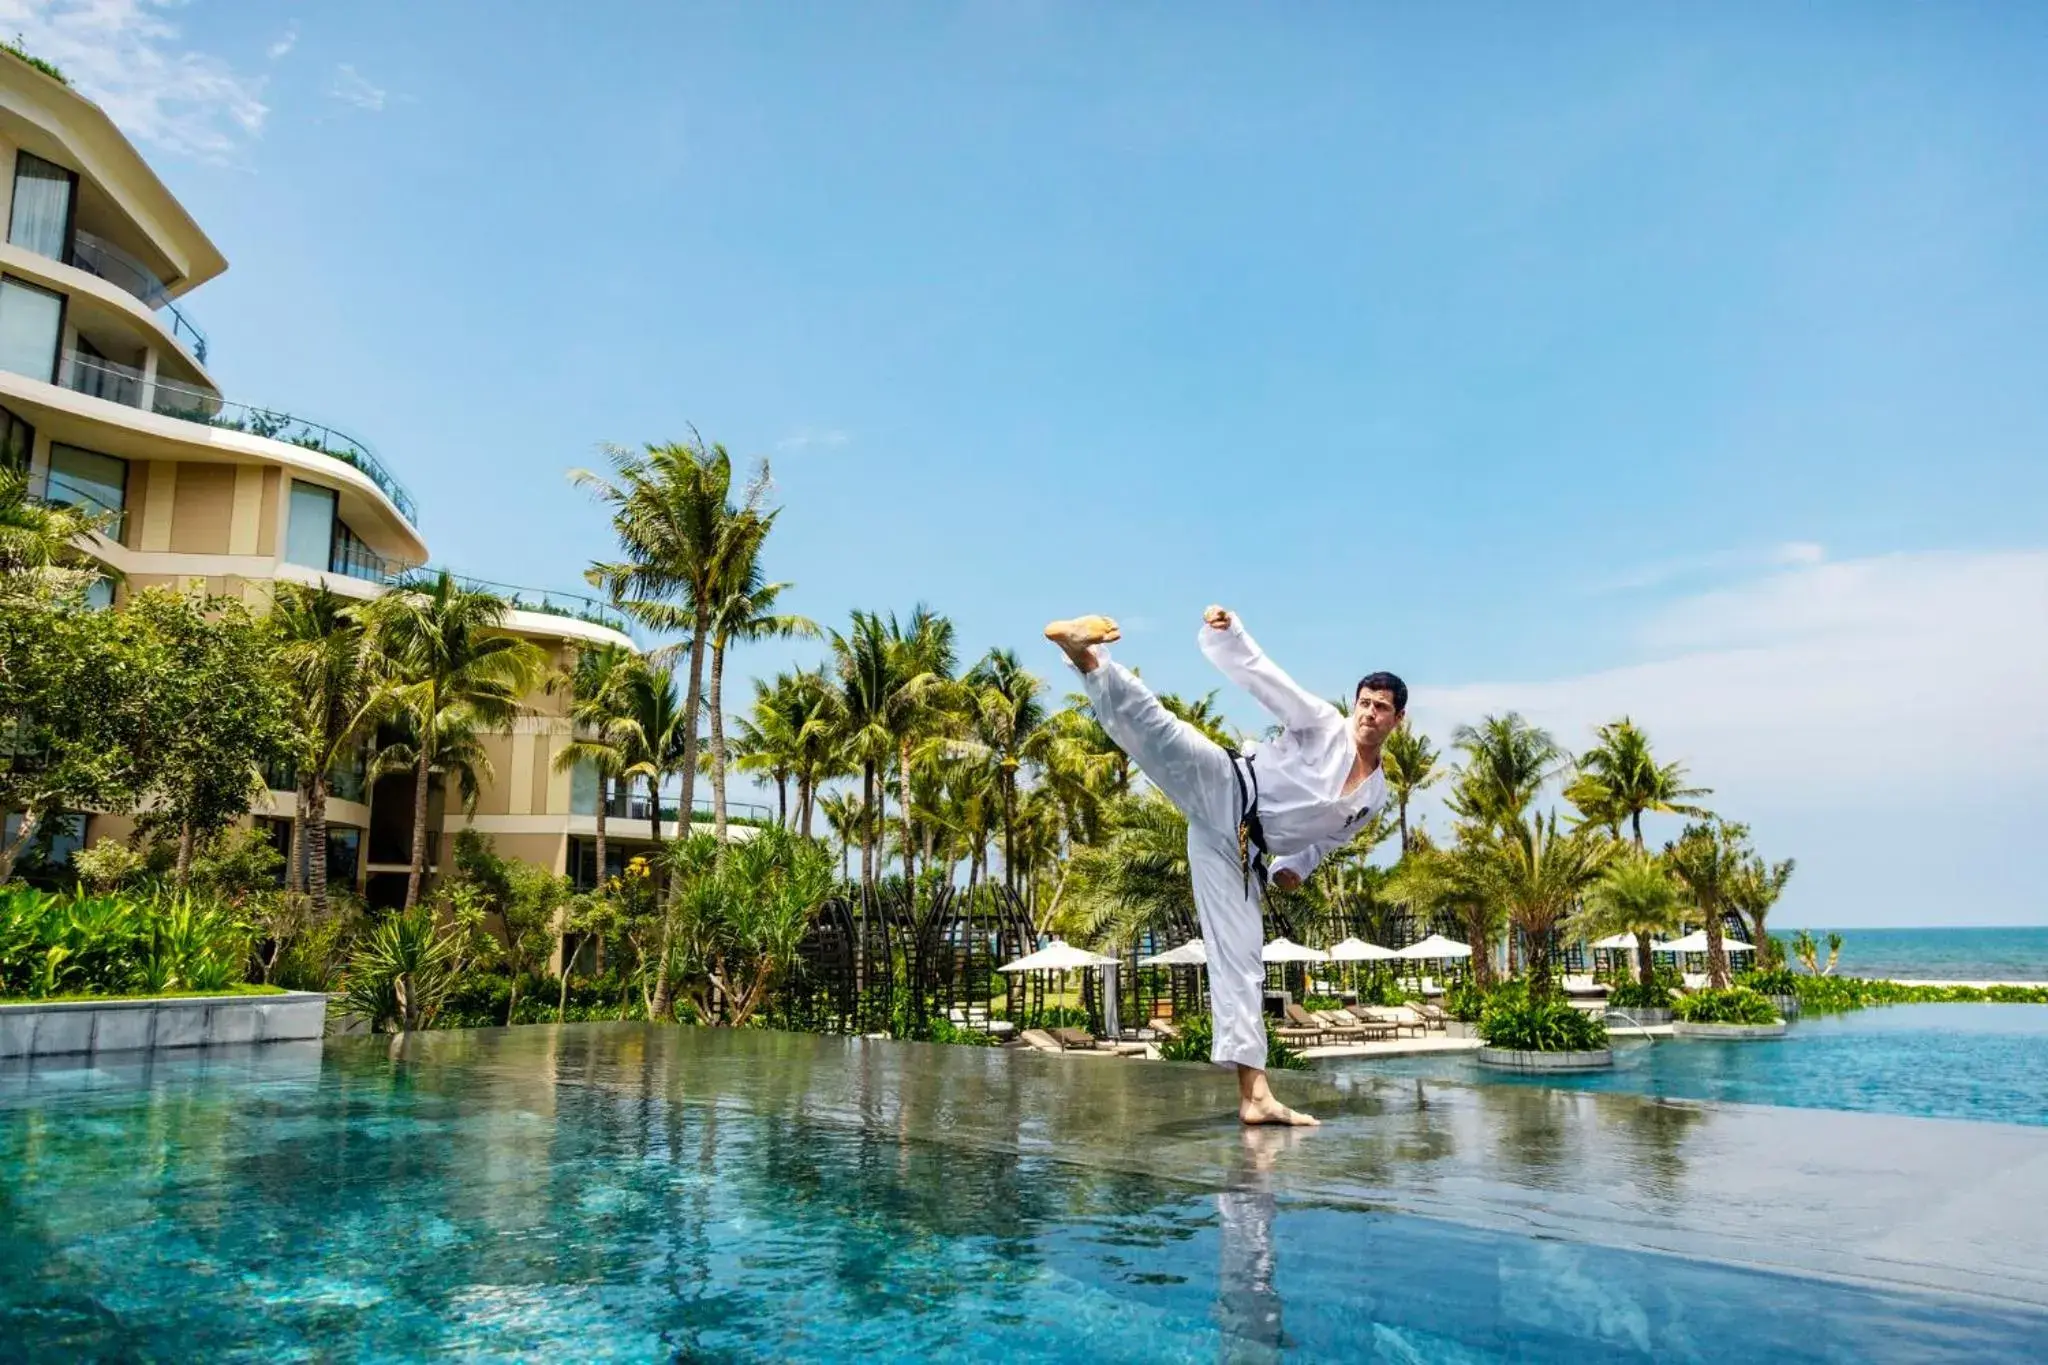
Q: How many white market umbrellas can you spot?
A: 7